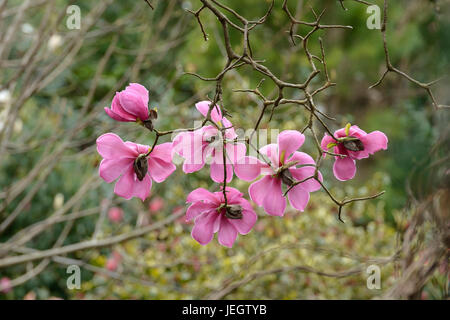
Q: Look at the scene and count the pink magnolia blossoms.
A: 6